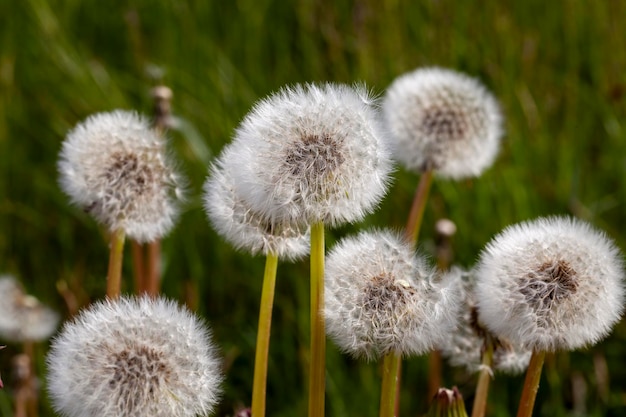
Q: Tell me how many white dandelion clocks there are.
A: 9